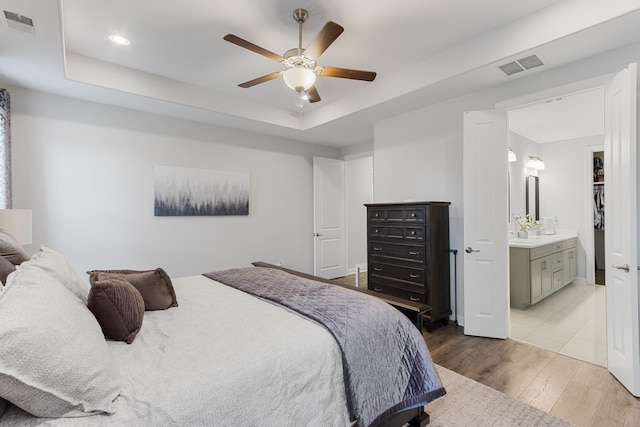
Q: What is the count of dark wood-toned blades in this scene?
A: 5